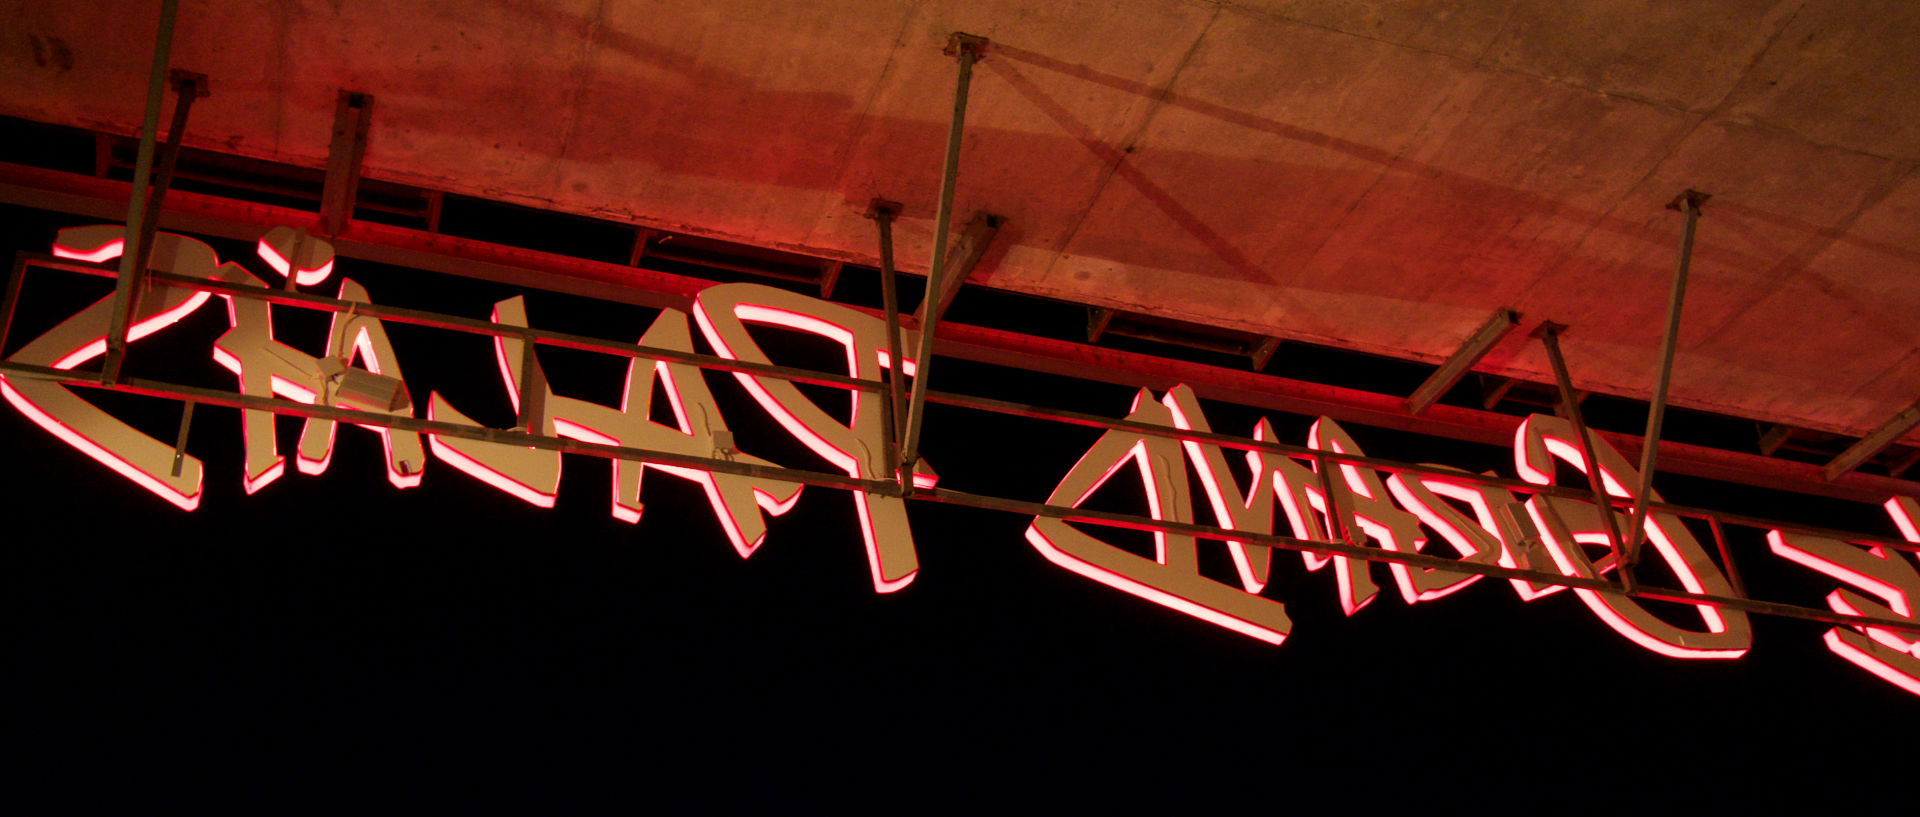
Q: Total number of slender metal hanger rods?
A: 6